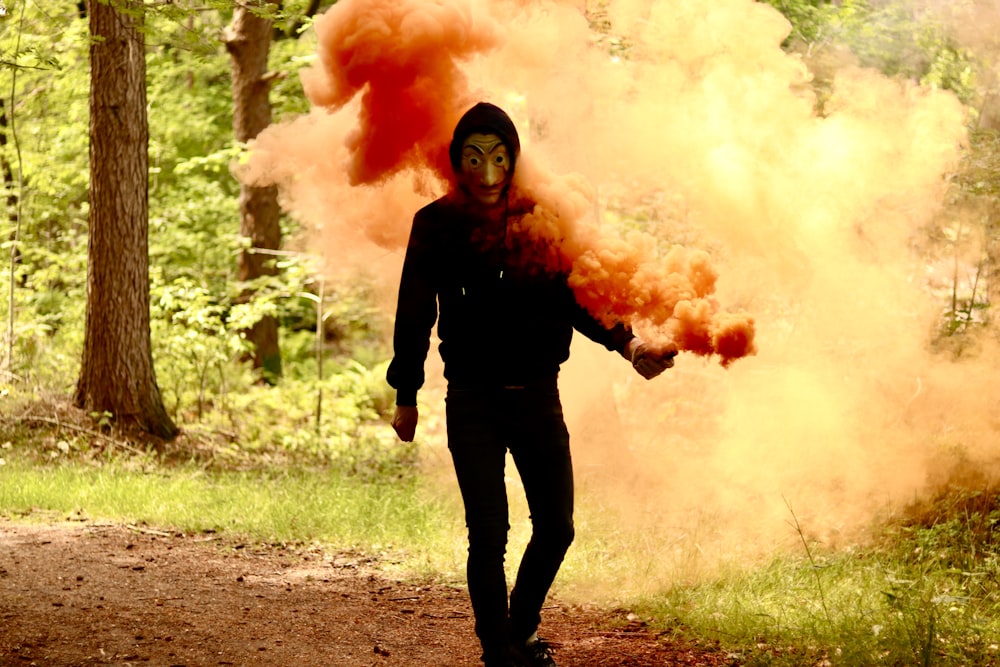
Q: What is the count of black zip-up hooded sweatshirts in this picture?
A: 1